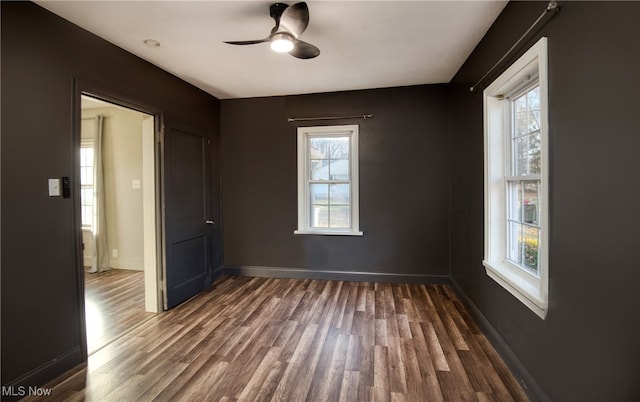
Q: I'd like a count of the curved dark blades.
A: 3